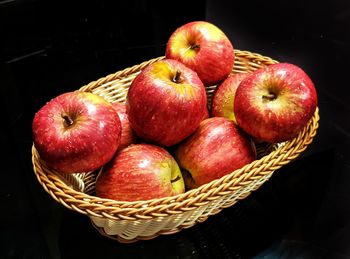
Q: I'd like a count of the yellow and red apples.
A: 8